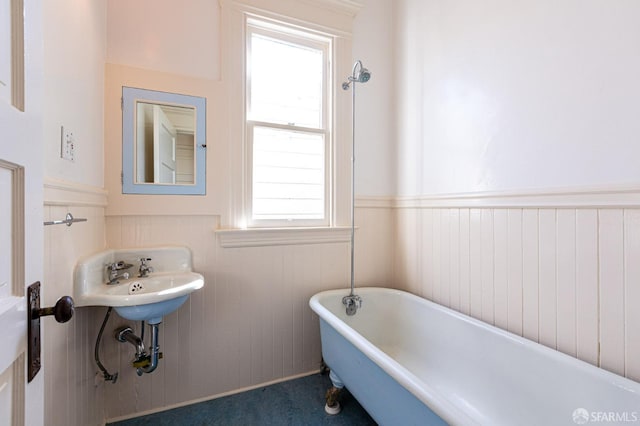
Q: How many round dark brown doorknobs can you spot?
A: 1